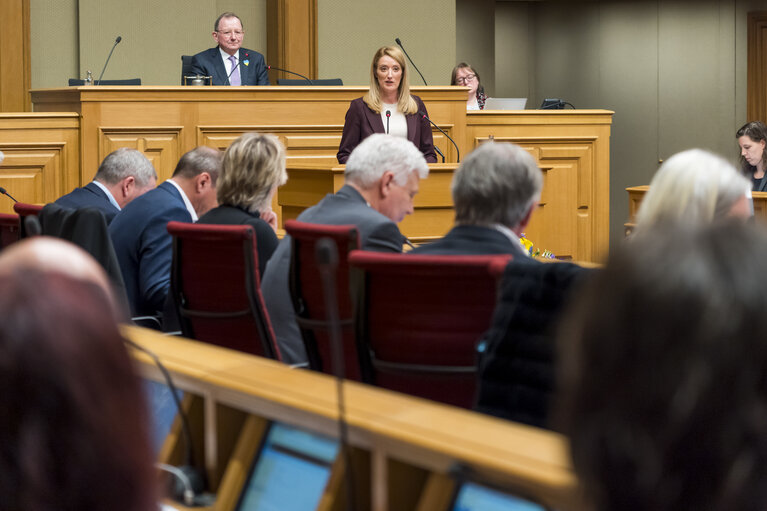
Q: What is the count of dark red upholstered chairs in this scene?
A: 5